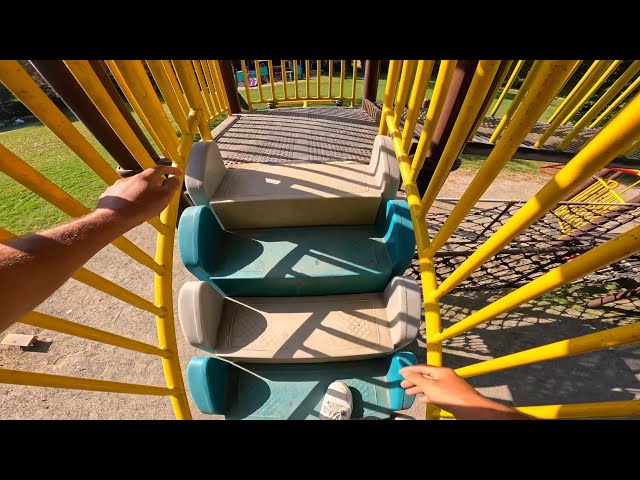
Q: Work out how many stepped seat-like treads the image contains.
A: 4